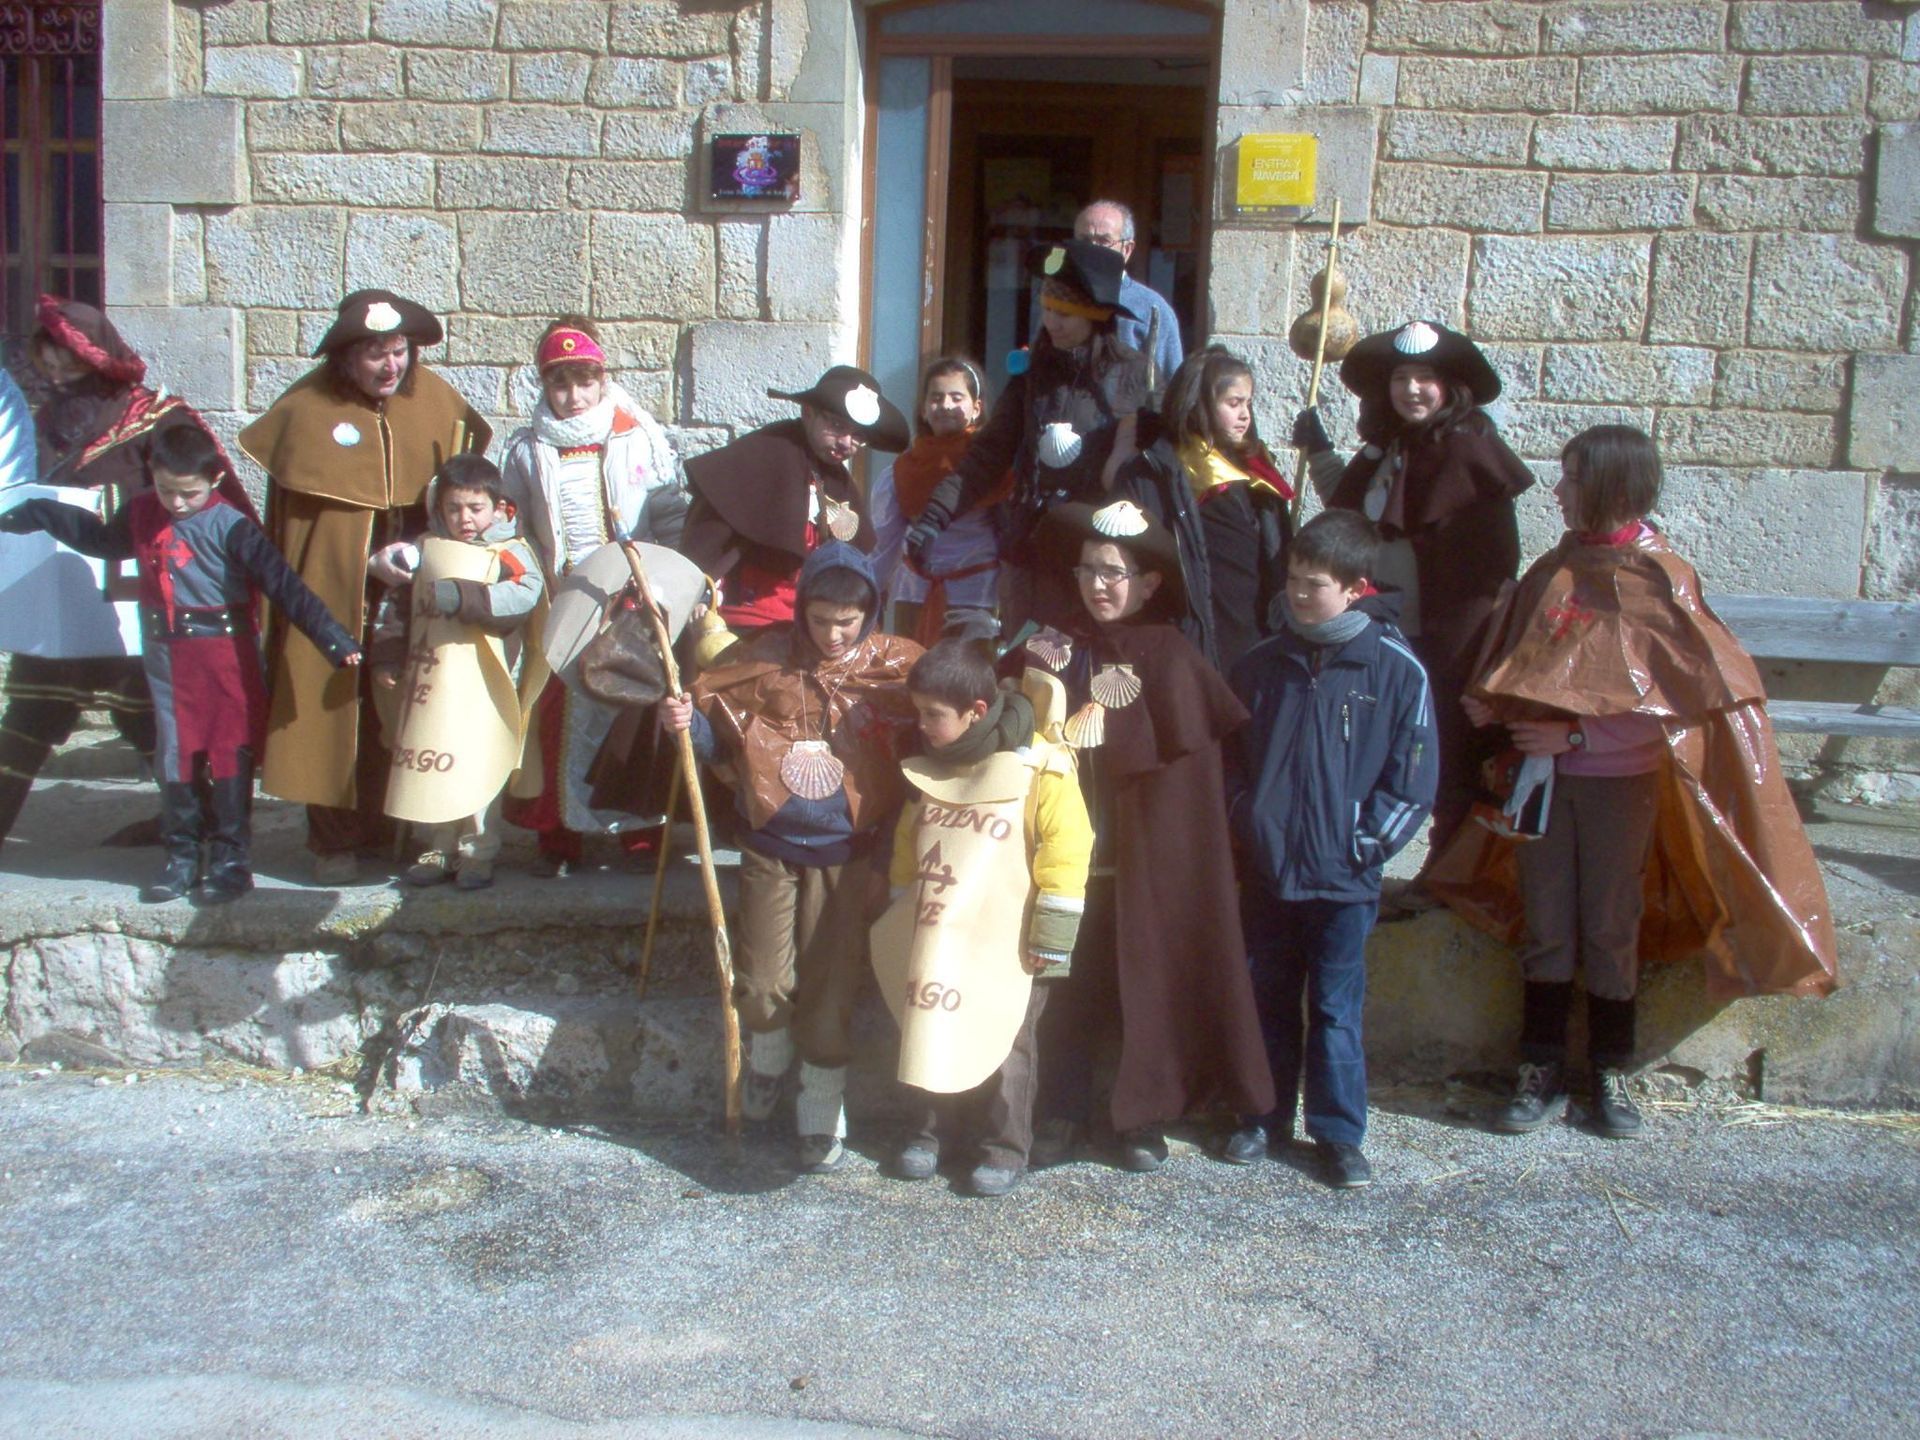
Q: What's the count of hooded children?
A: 1